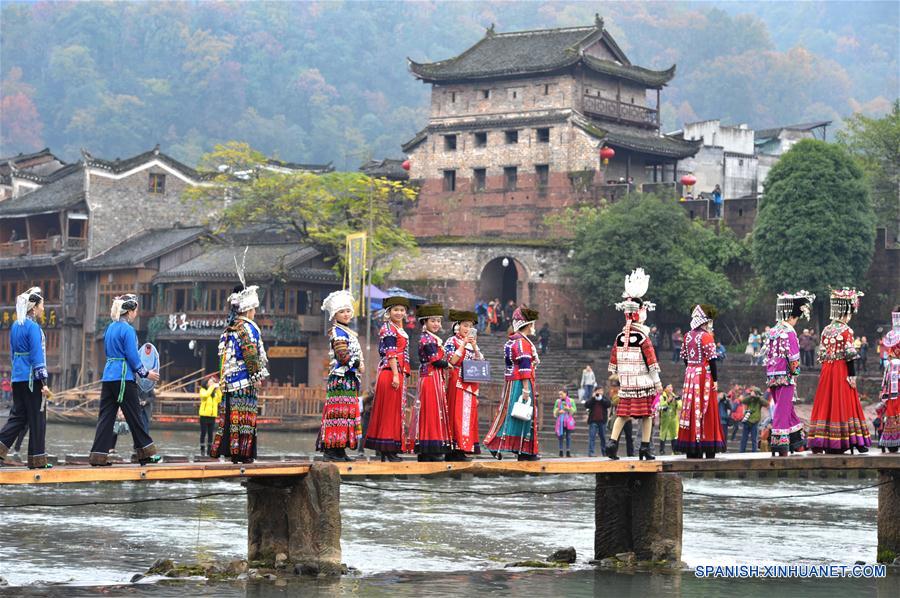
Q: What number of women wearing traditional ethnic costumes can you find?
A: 13